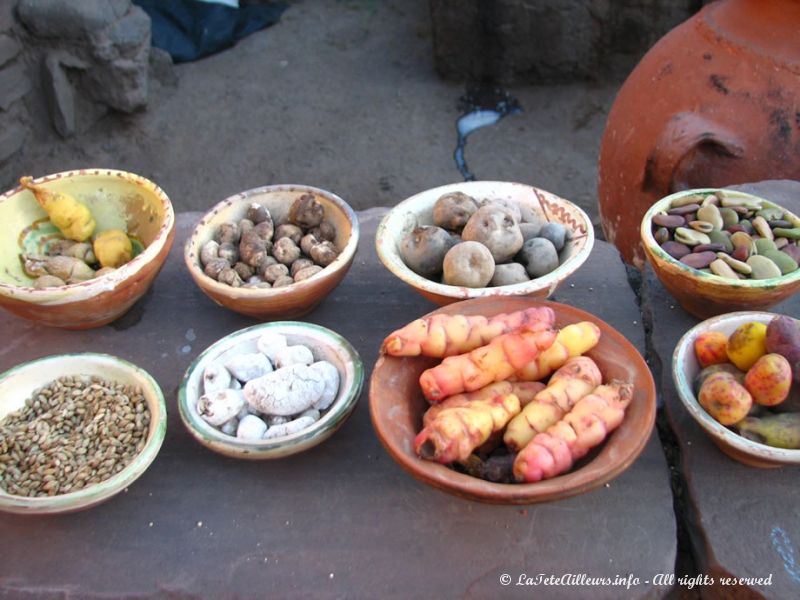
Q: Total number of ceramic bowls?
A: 8